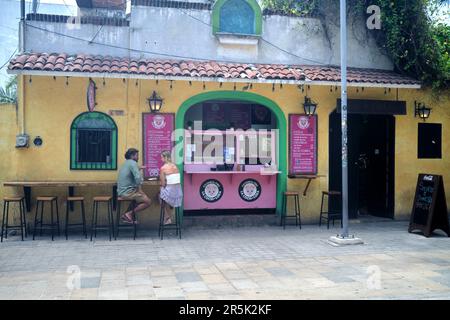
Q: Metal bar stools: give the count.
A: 8